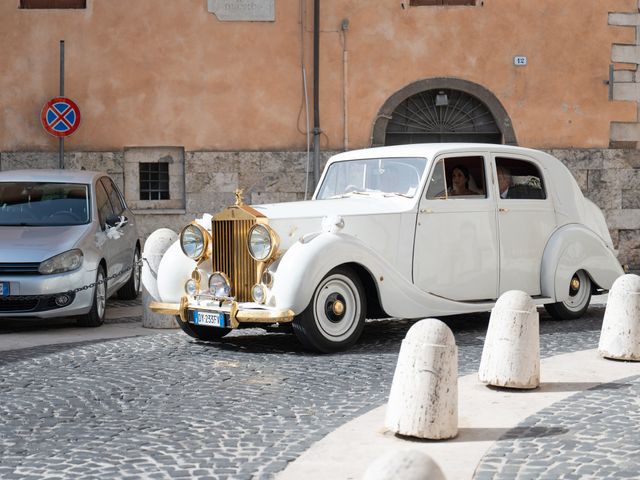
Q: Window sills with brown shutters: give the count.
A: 2